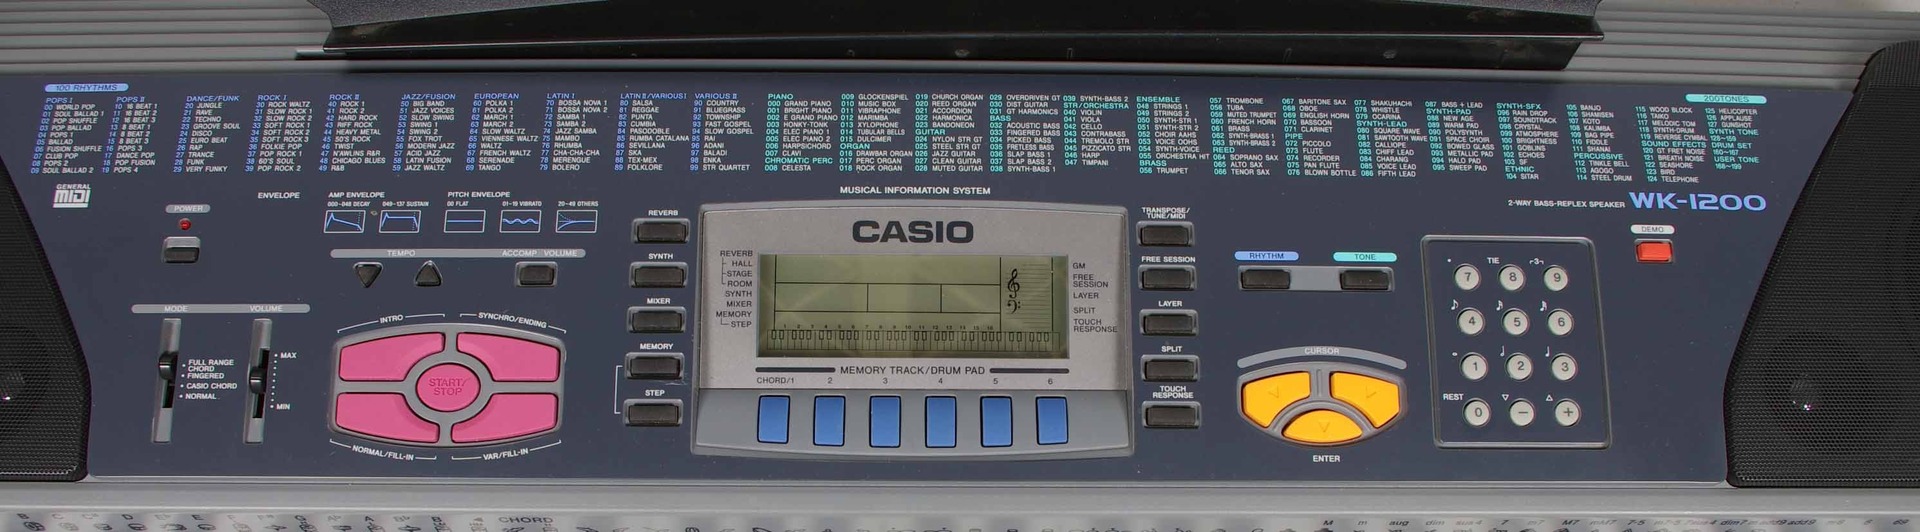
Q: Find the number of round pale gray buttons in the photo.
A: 12